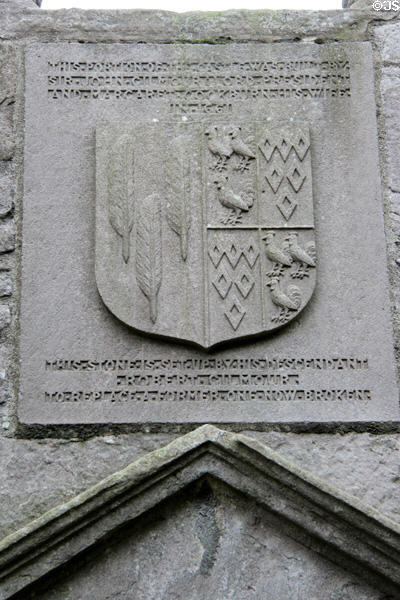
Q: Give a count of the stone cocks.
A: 6